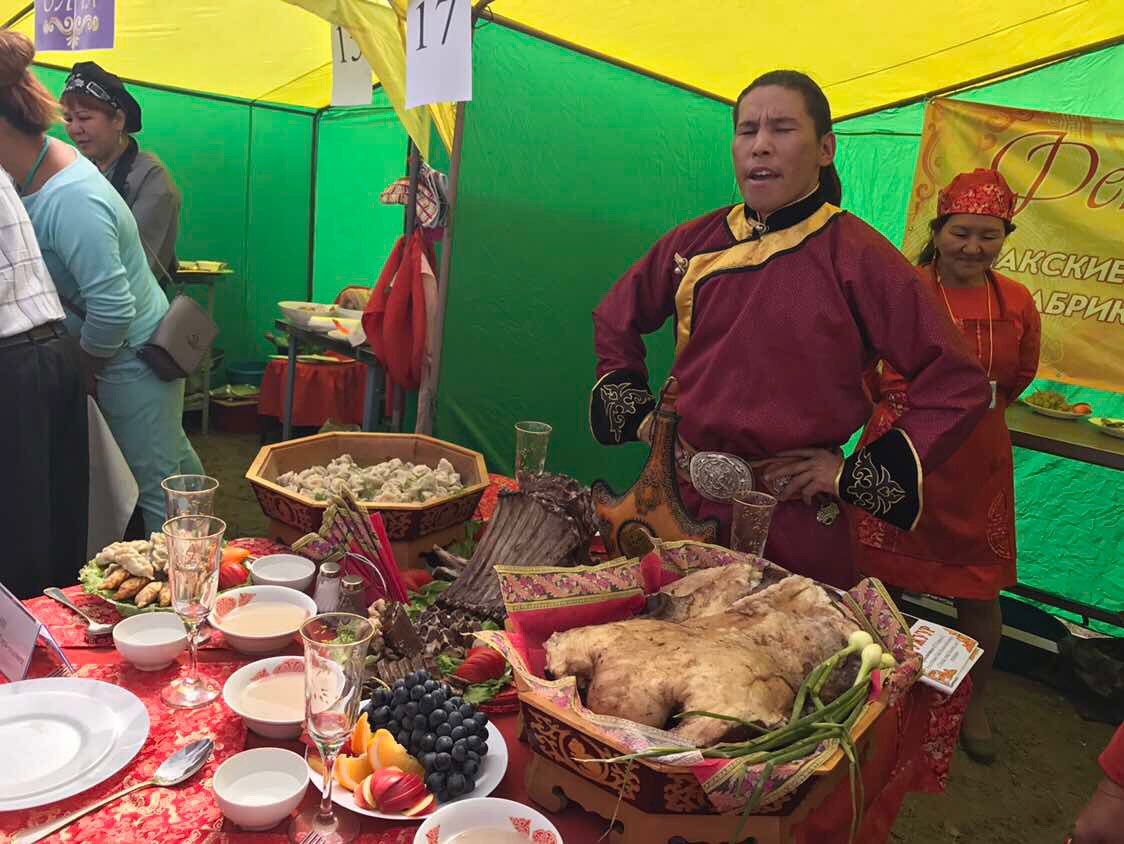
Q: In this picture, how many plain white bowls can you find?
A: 3